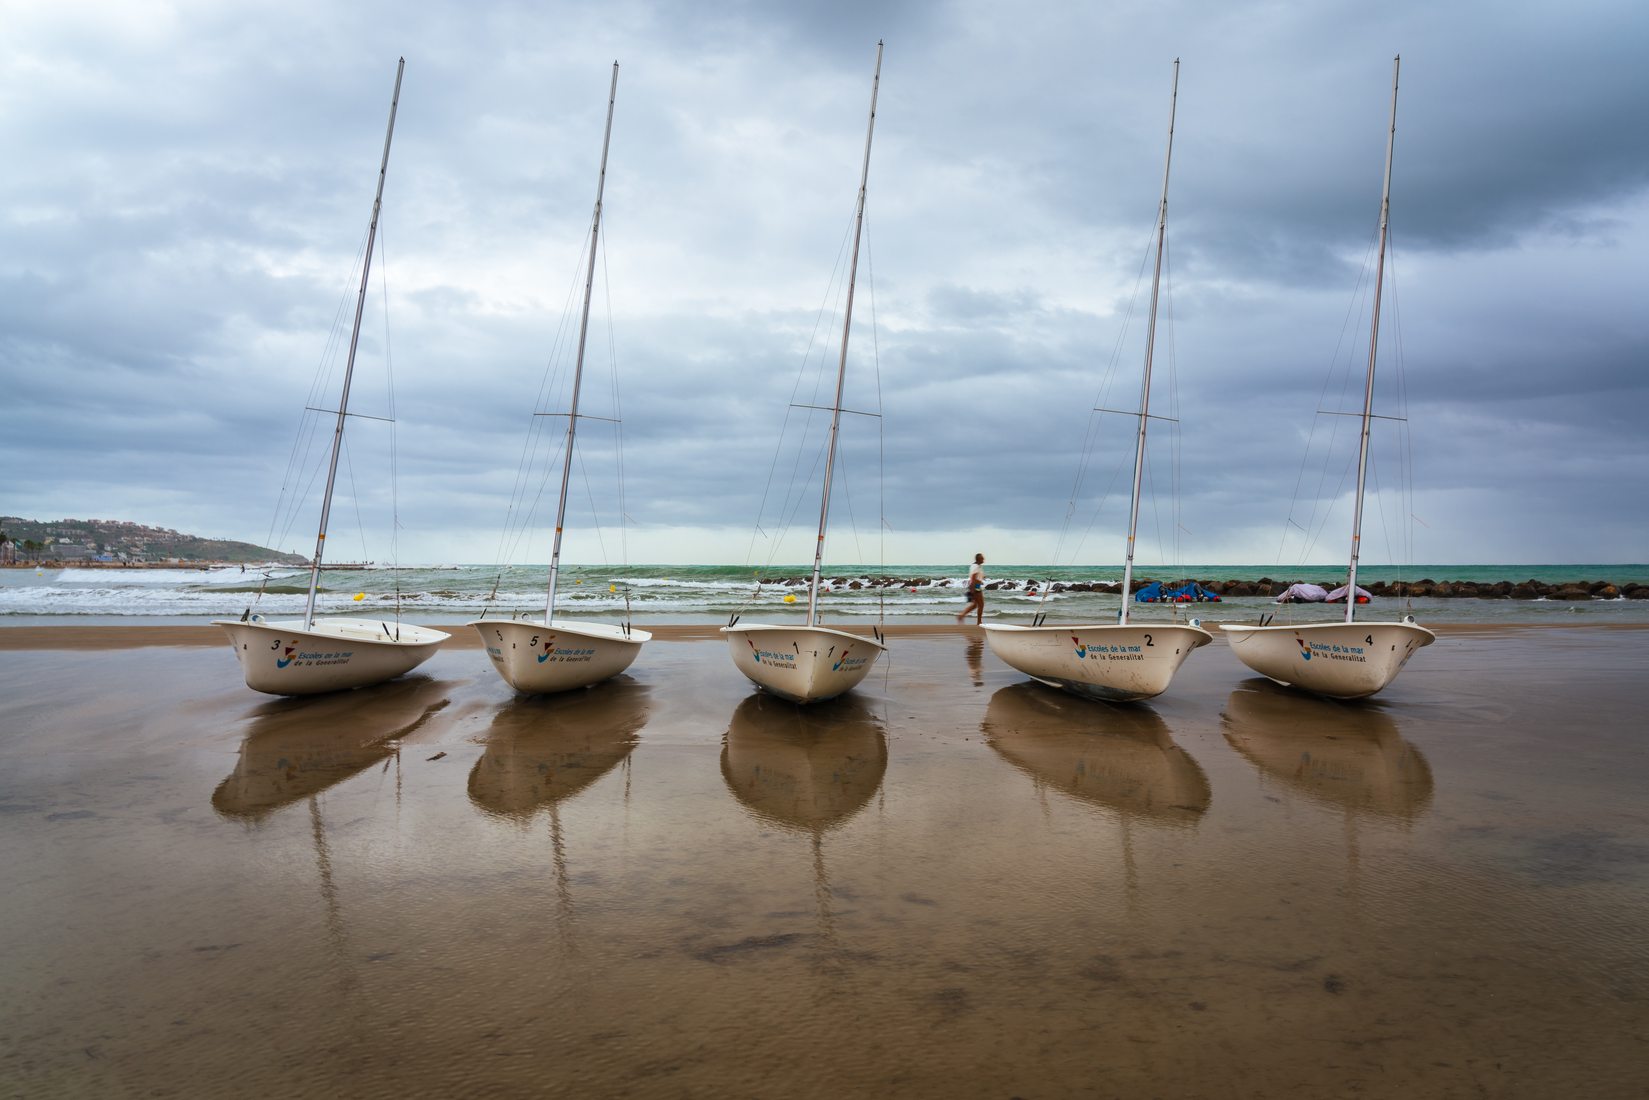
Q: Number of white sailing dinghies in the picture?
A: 5